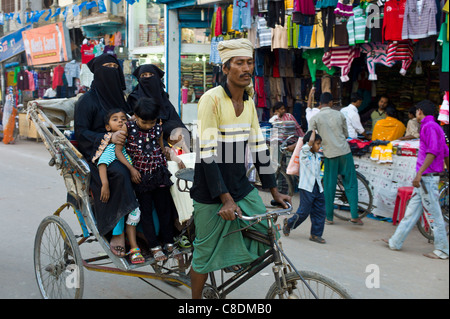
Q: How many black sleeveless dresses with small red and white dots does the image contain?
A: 1